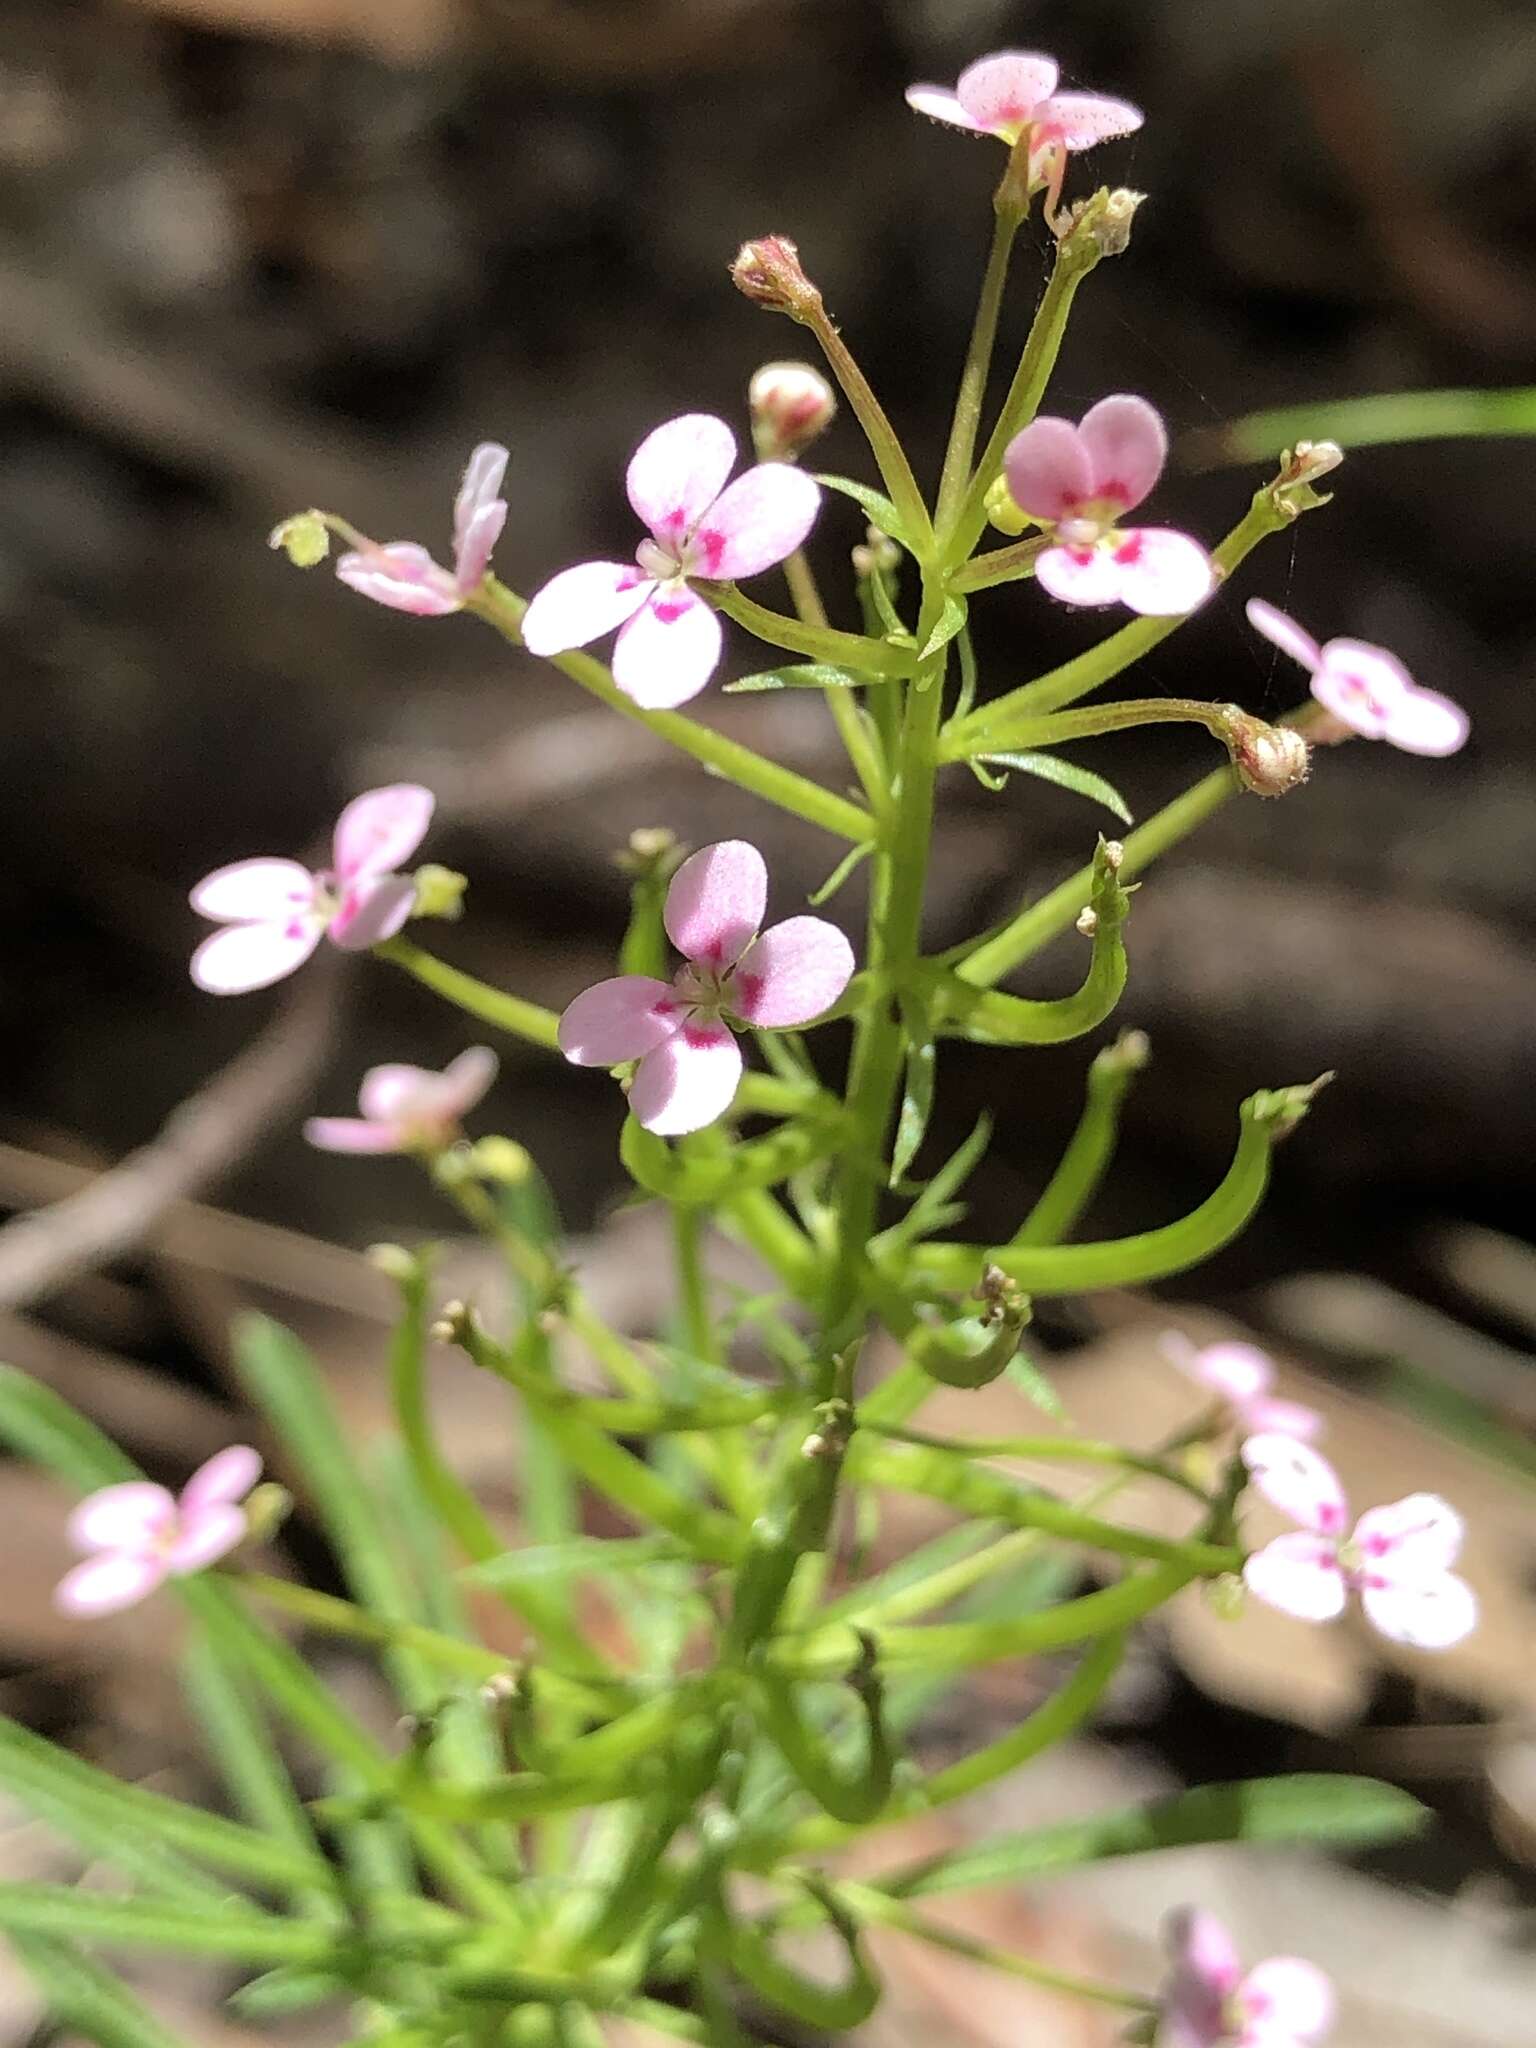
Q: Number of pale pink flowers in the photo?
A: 12